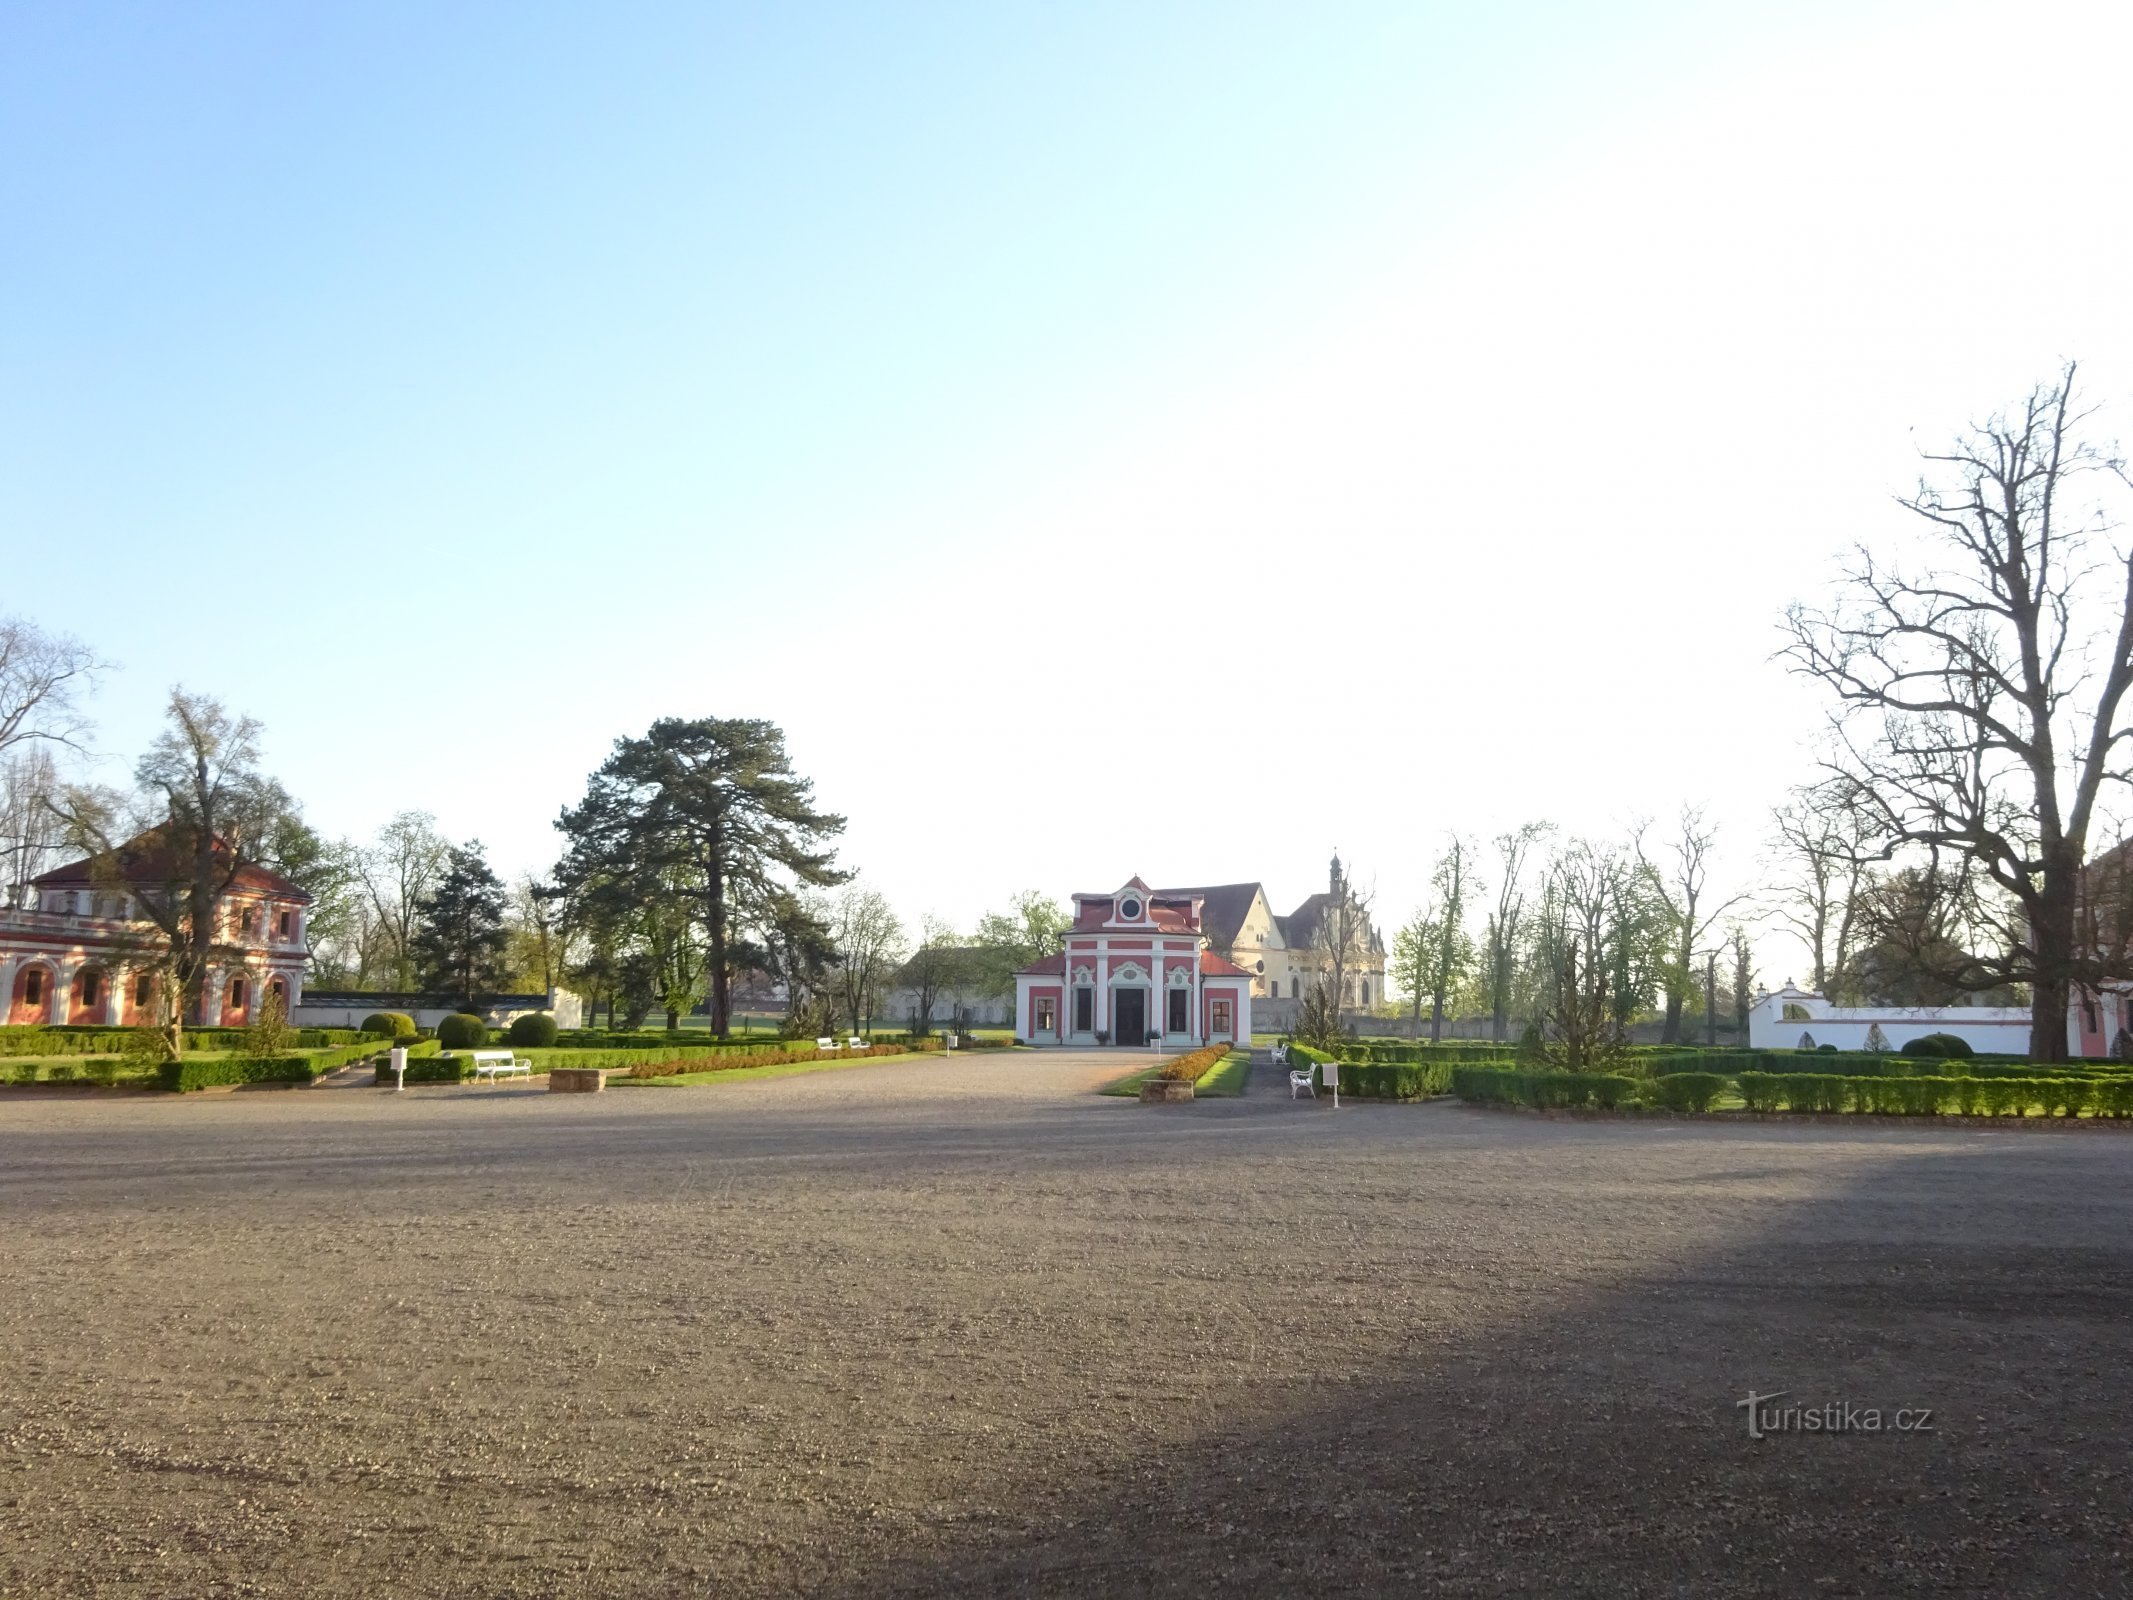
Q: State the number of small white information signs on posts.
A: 4